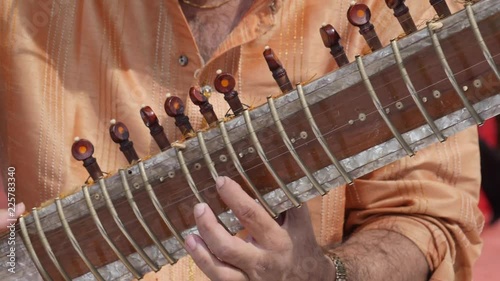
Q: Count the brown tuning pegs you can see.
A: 11